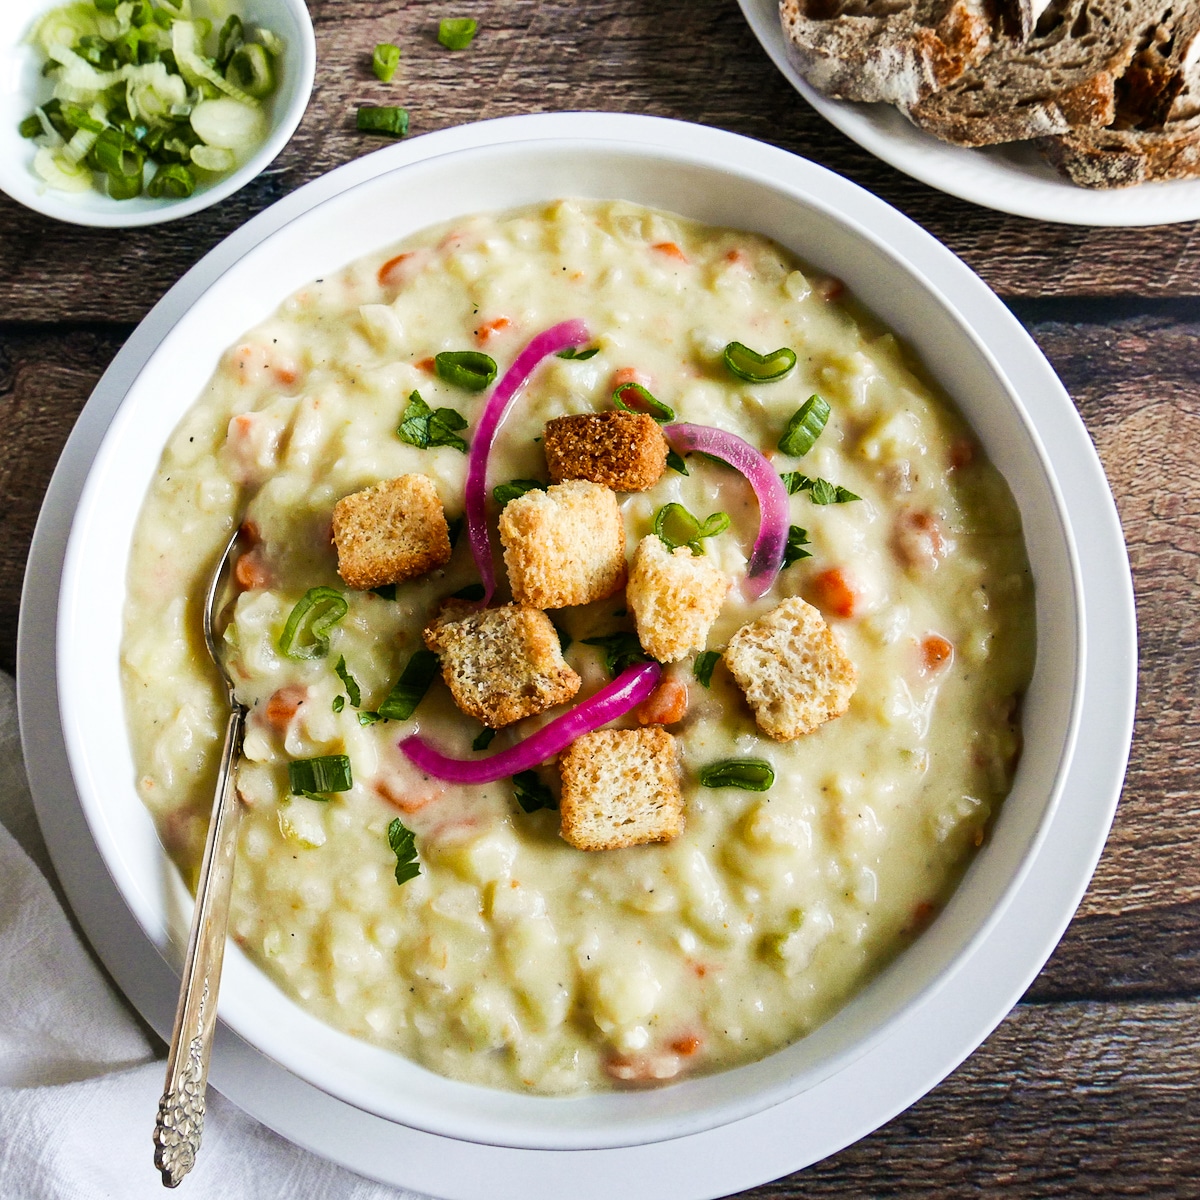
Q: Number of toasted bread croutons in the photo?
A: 7